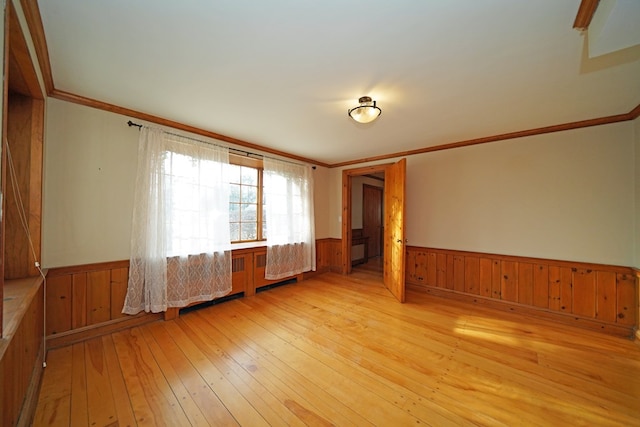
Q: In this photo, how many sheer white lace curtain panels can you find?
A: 2